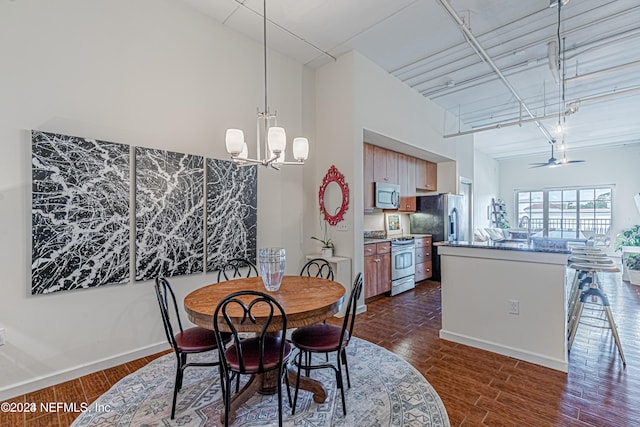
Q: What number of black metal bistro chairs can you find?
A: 5